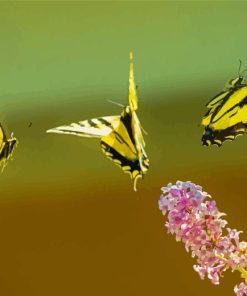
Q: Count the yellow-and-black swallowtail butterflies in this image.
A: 3